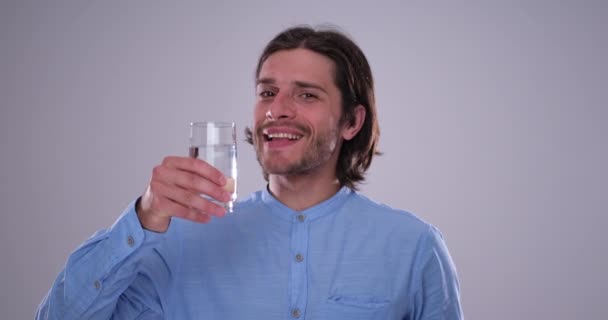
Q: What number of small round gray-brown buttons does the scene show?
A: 5